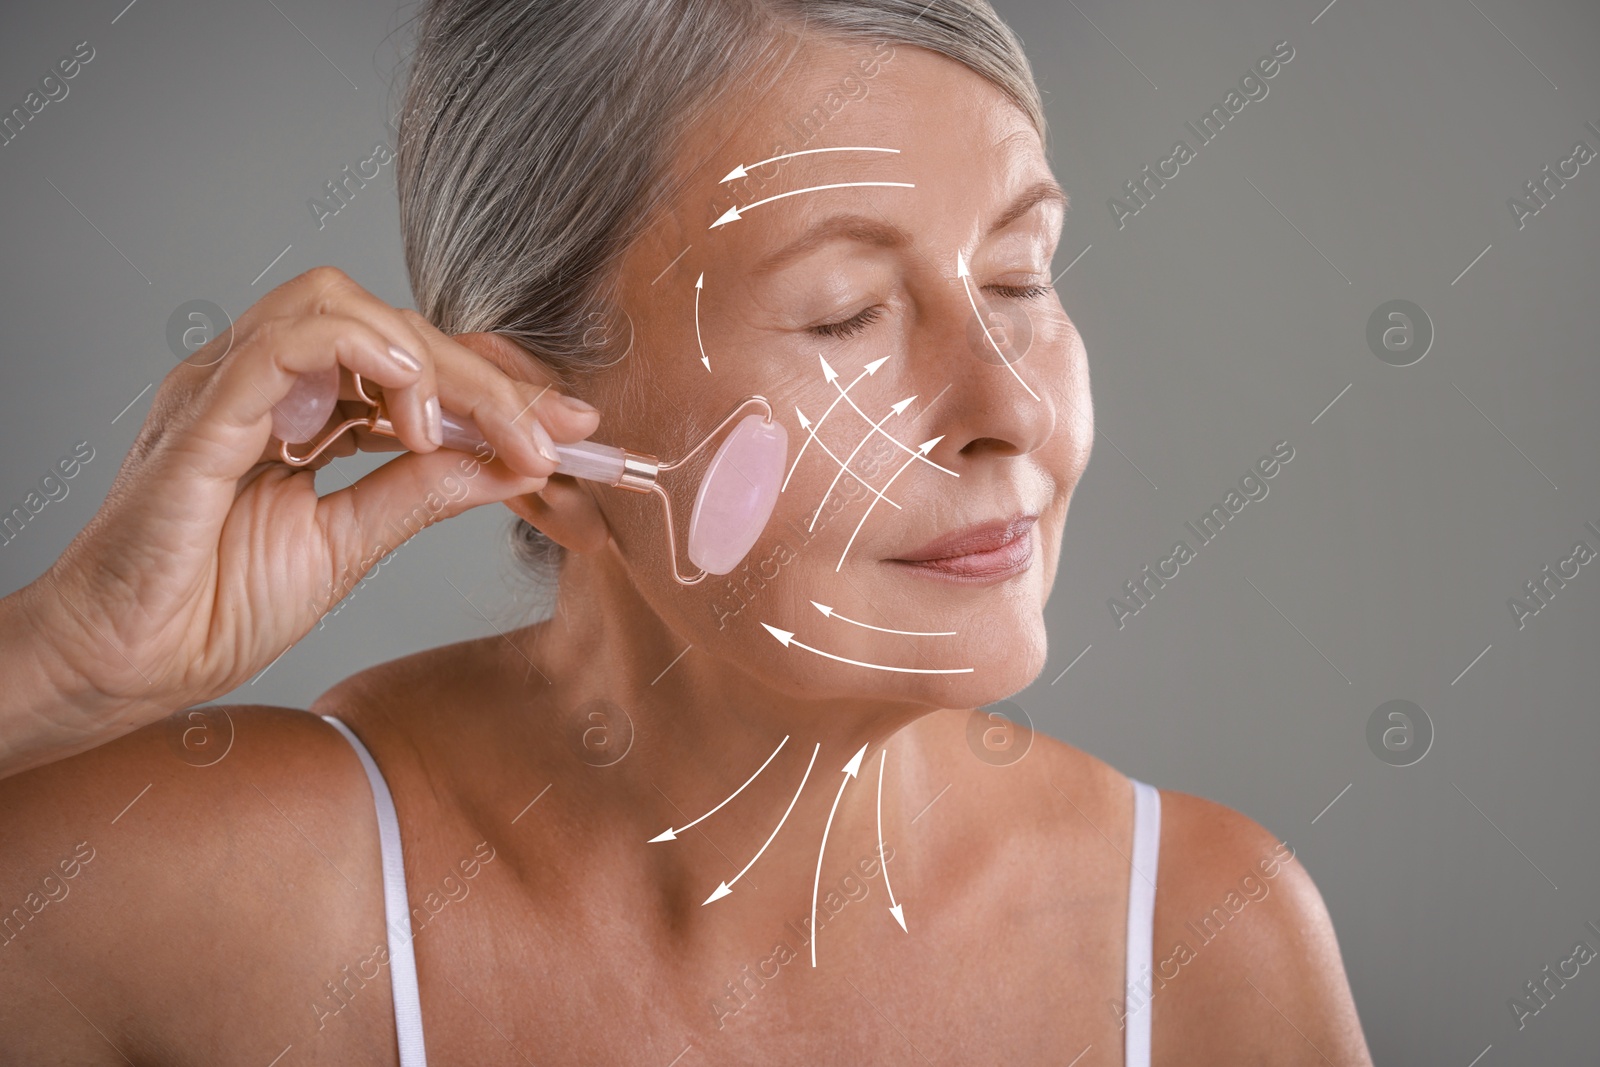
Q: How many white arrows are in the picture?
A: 15